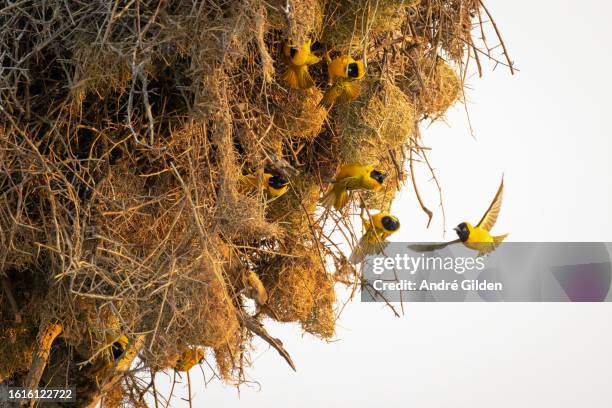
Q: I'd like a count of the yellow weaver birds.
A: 8